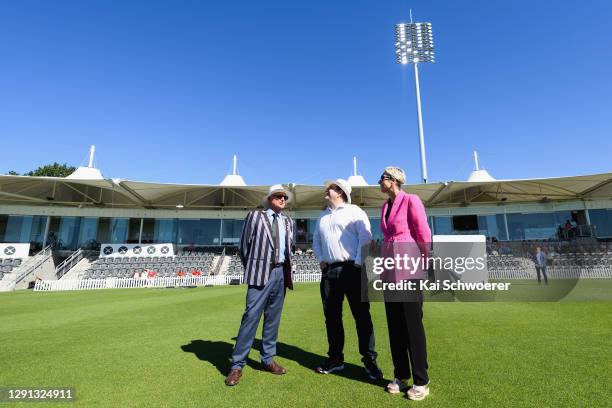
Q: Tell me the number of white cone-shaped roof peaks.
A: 4